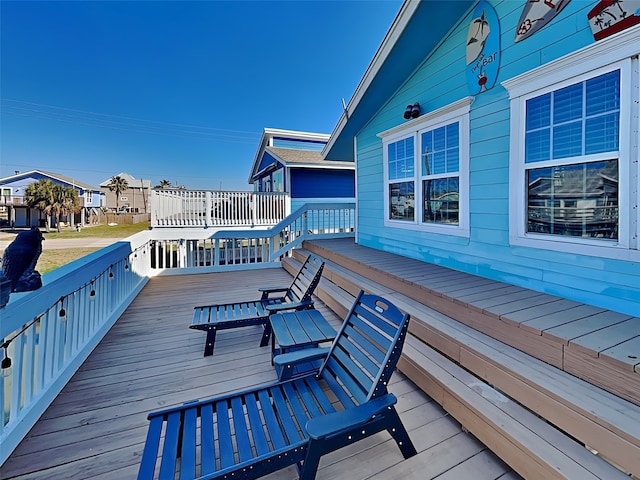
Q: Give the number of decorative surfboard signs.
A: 3